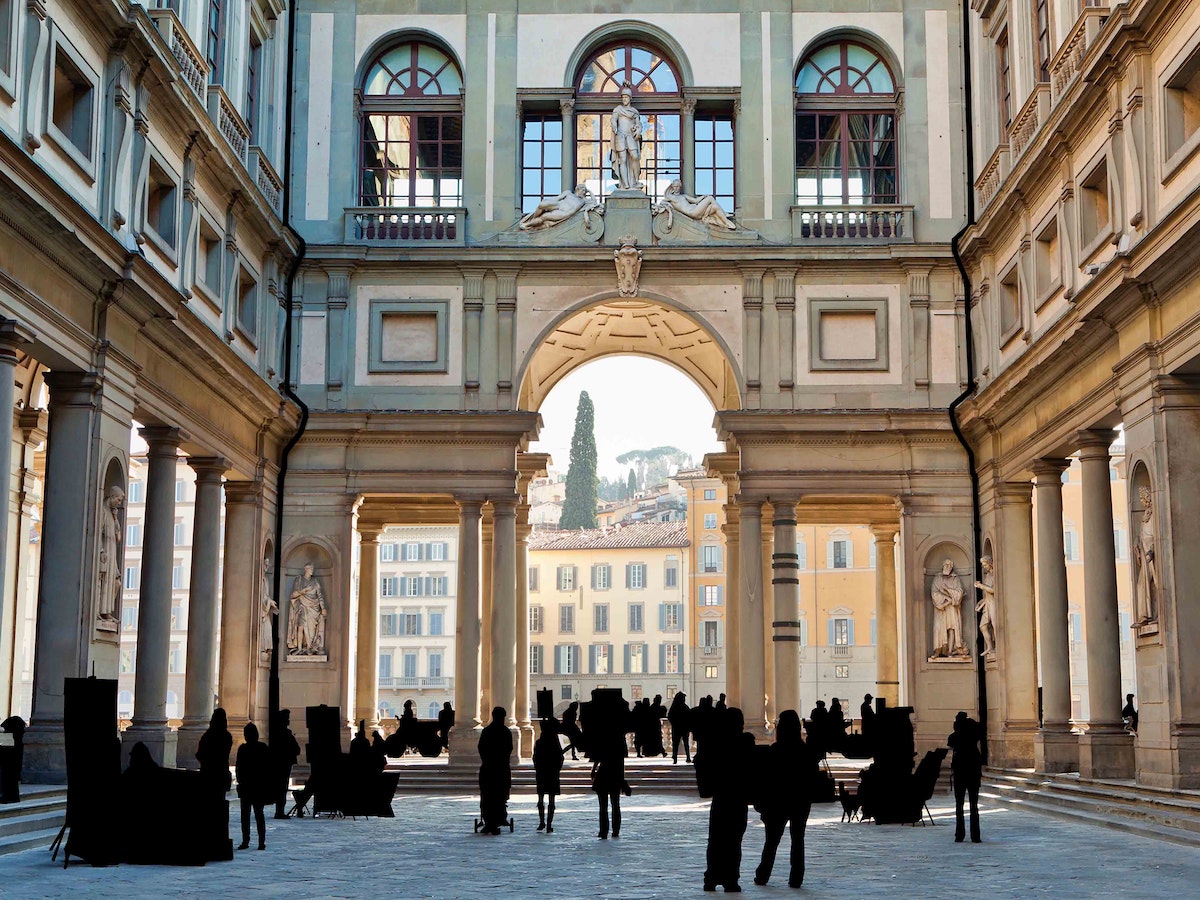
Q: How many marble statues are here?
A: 9